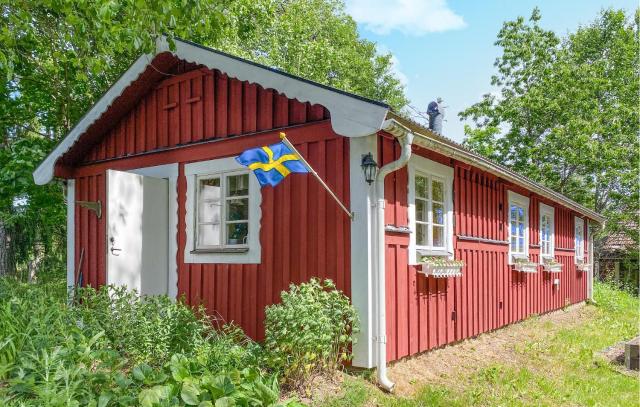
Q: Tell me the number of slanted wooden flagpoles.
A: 1